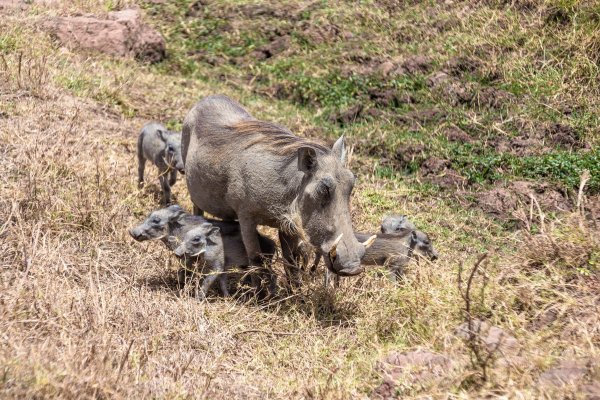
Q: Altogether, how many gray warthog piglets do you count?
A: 5